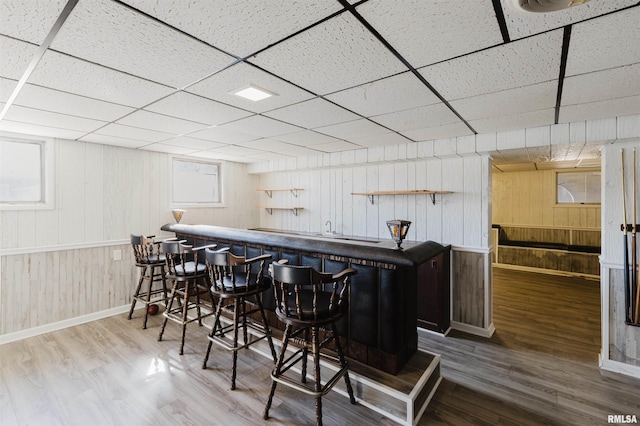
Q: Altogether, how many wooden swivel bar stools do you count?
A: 4